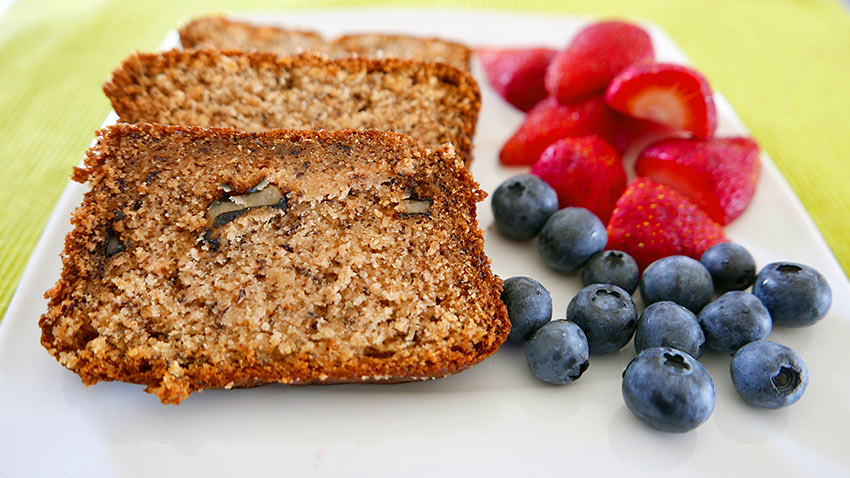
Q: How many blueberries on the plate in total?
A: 13